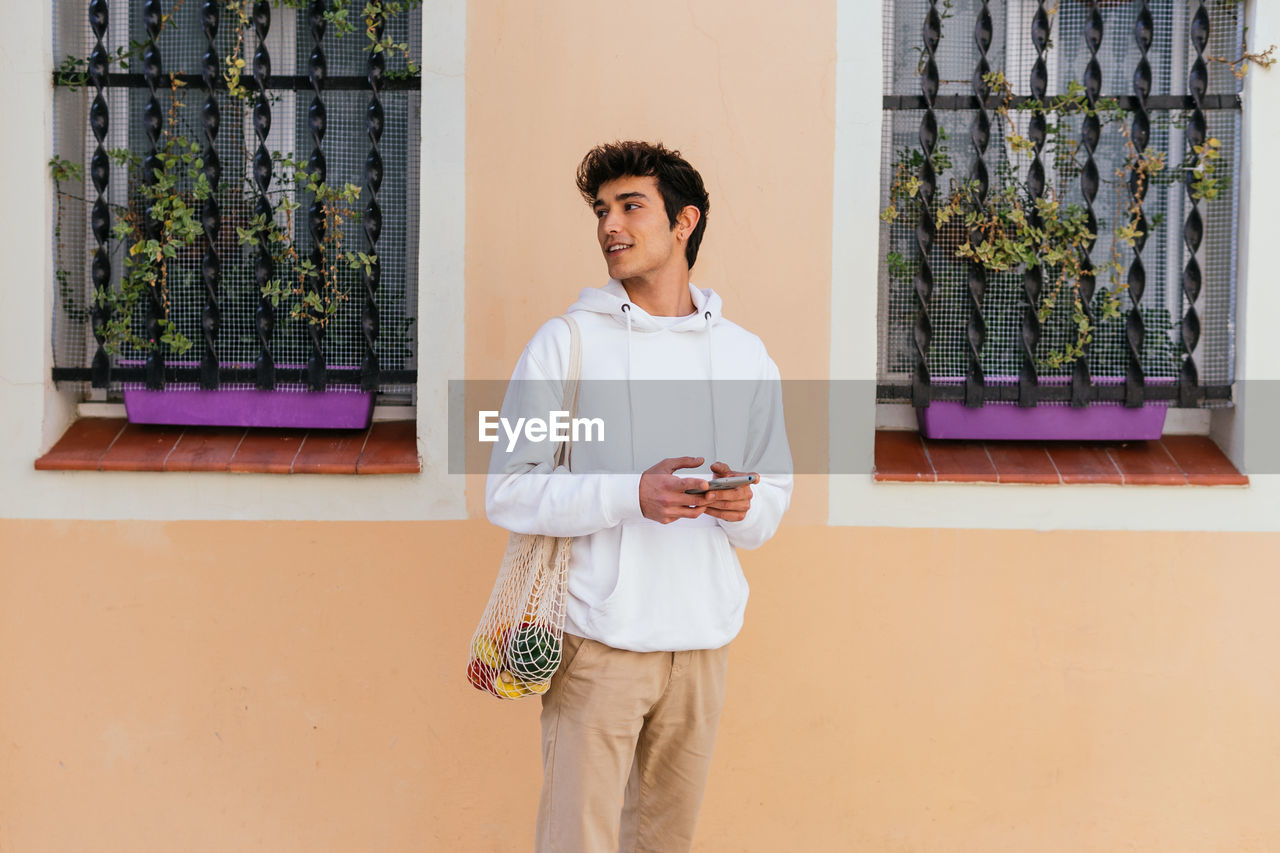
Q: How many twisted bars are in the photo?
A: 12